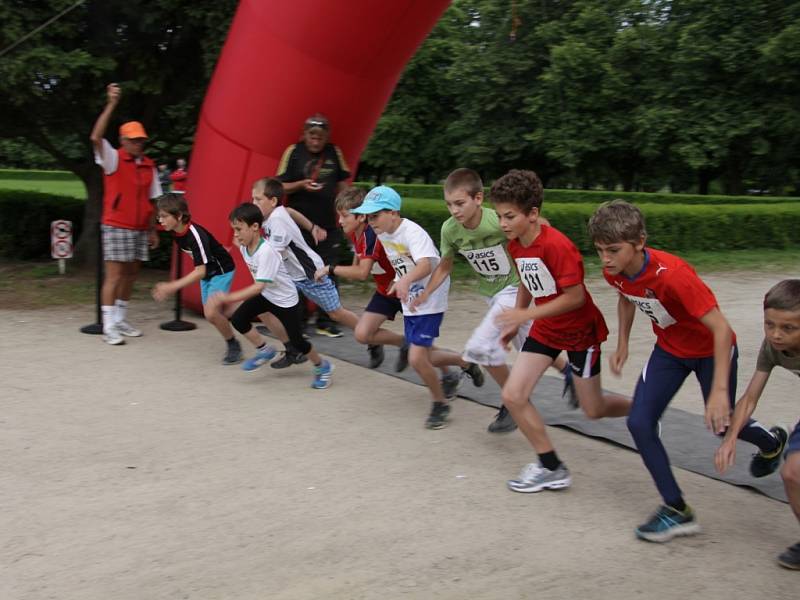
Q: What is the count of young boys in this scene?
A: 9